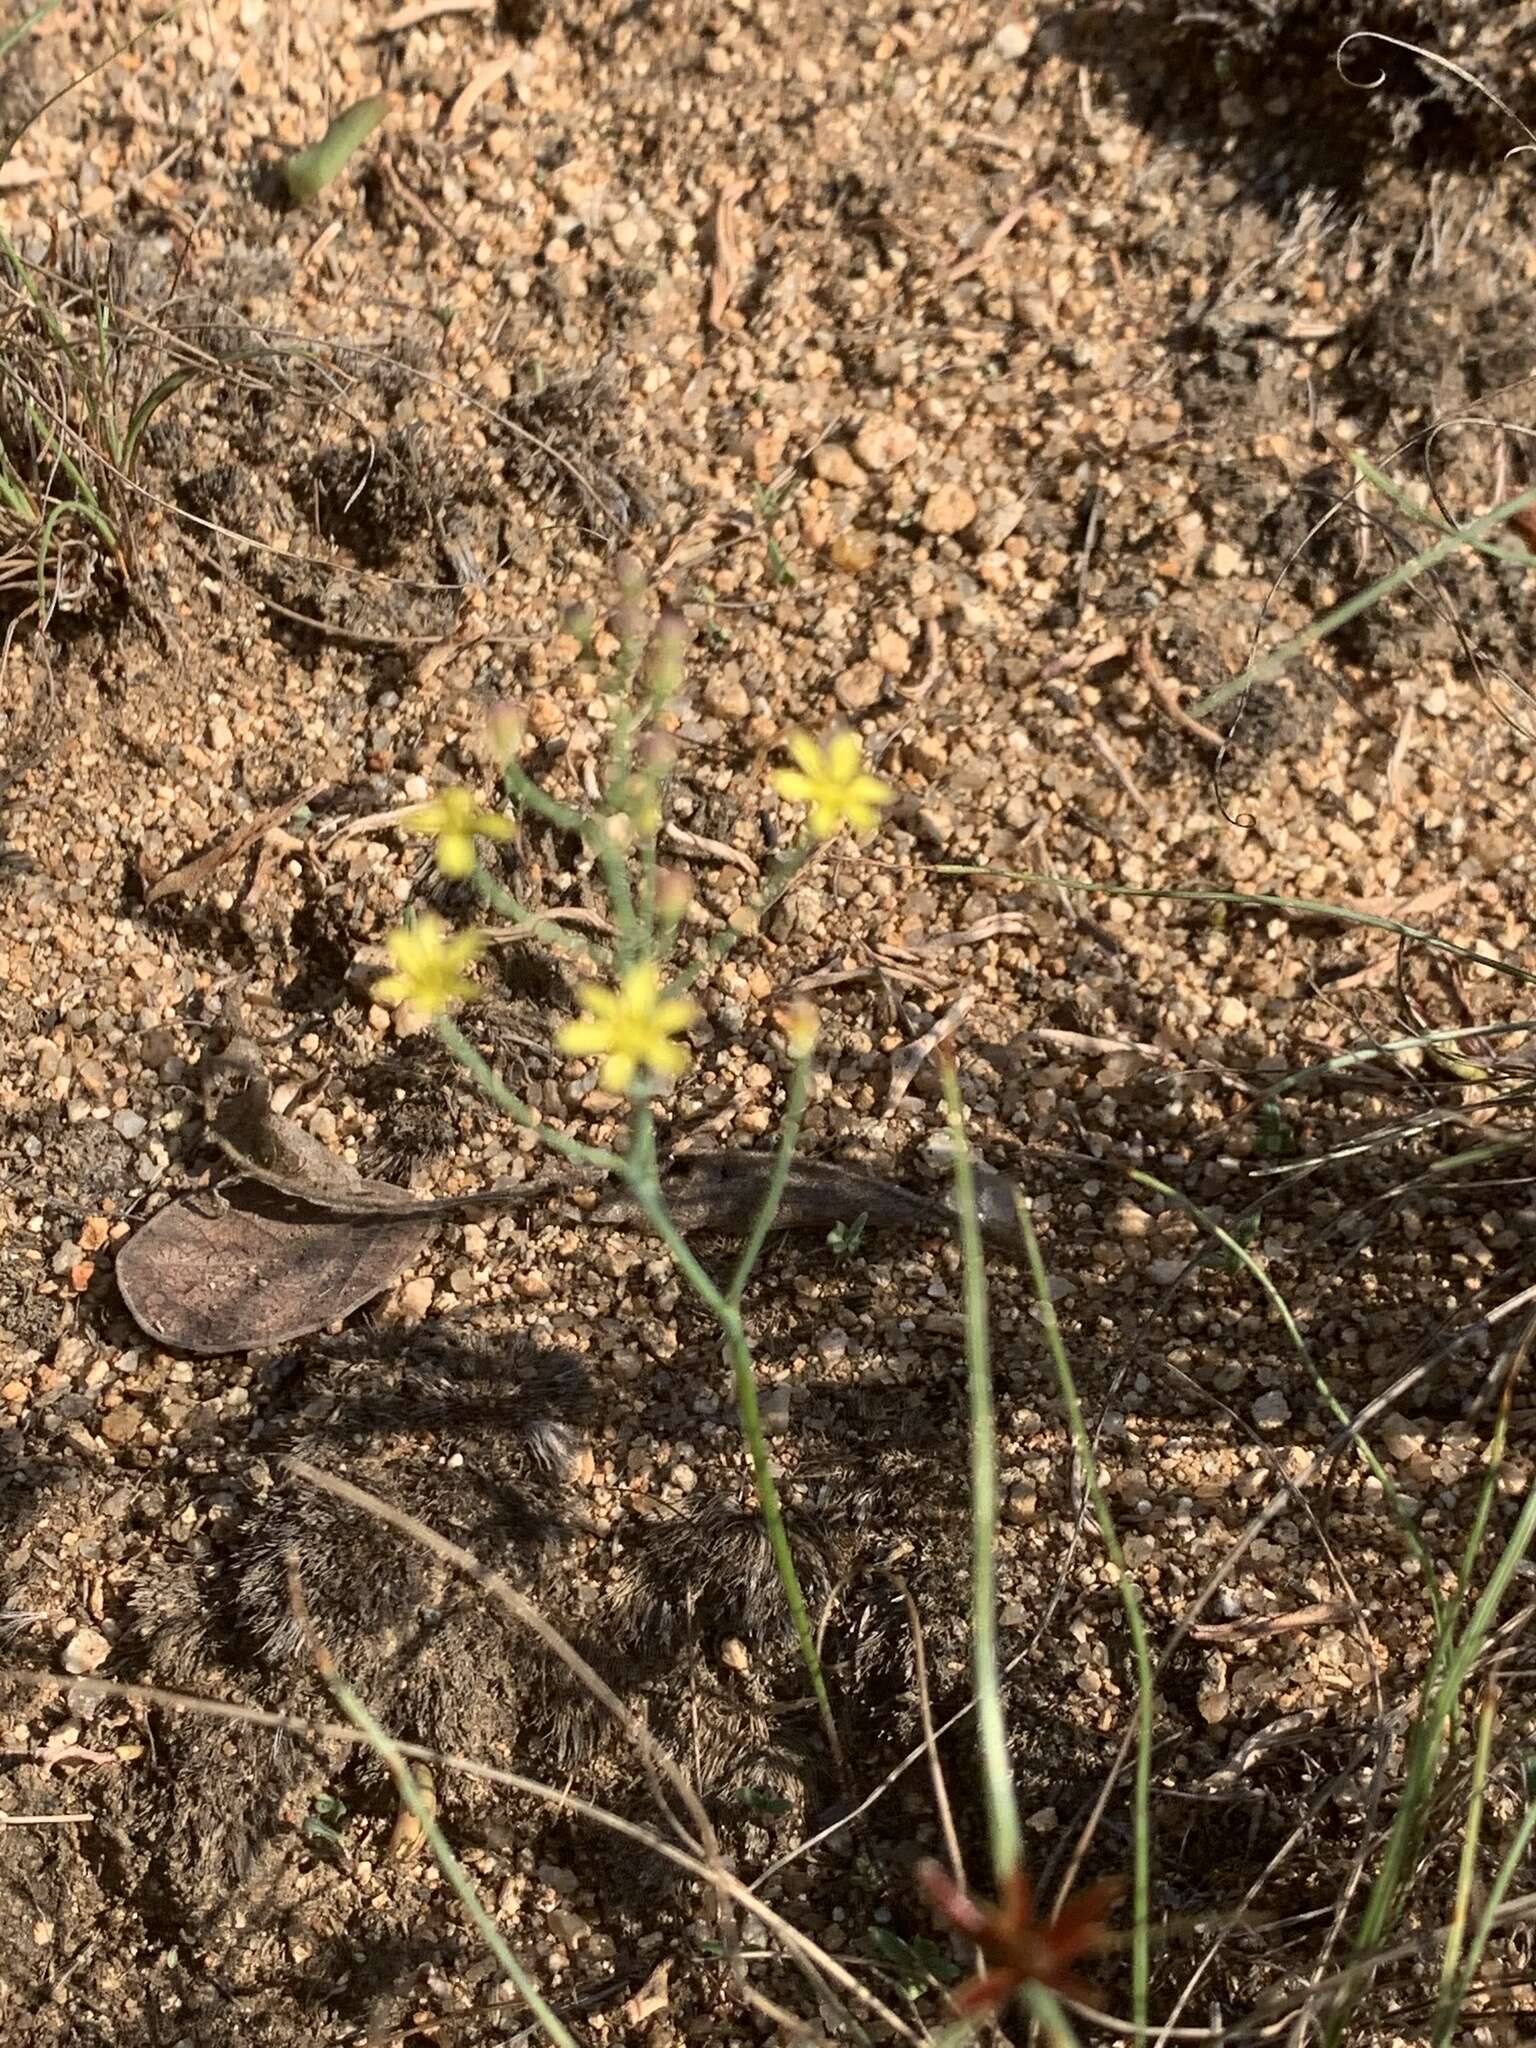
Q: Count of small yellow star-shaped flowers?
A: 4